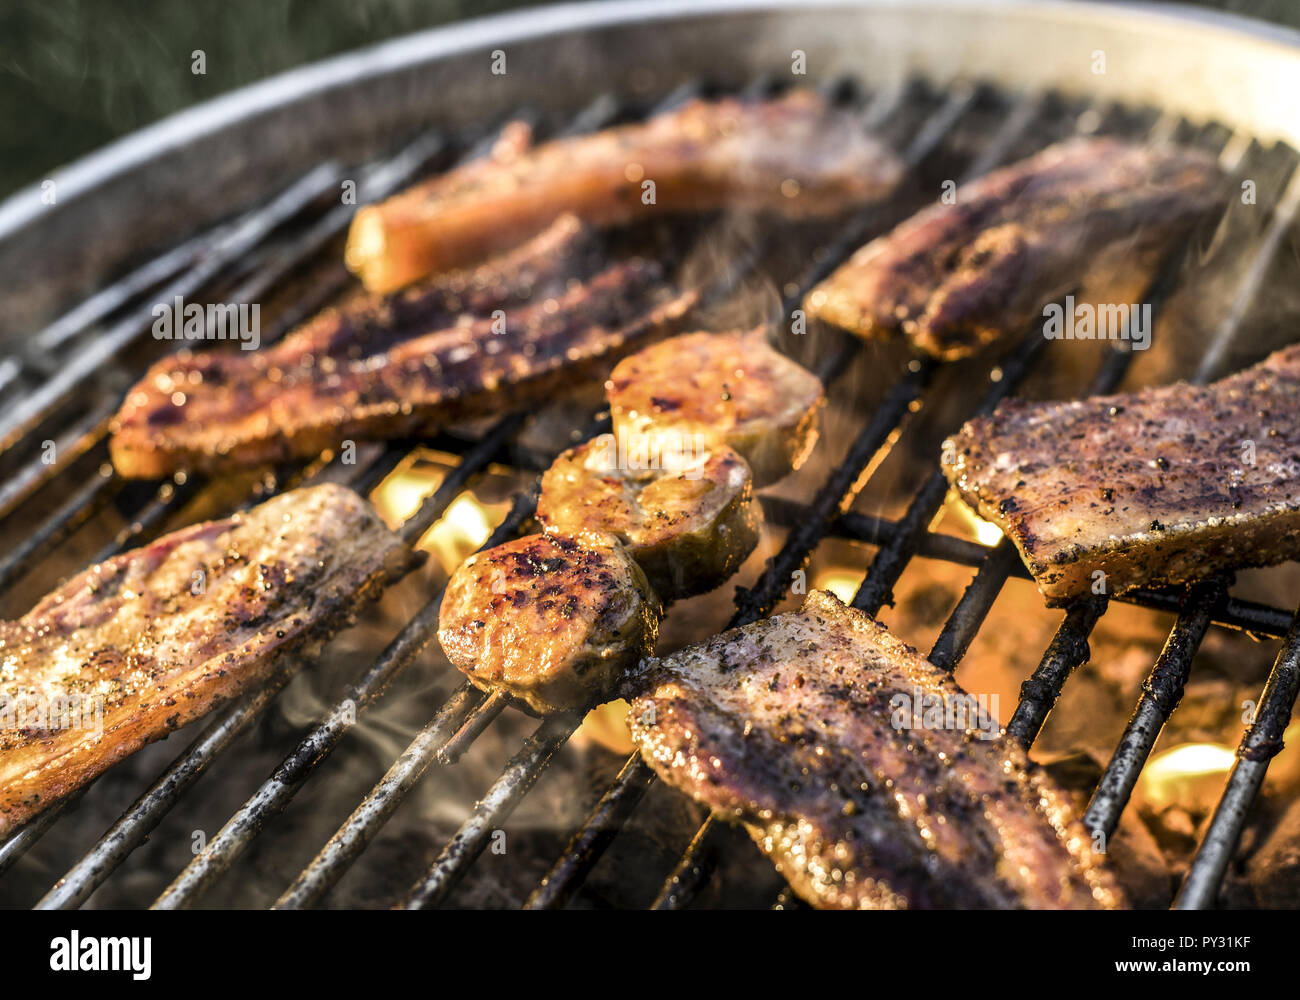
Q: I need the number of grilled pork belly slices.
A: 6